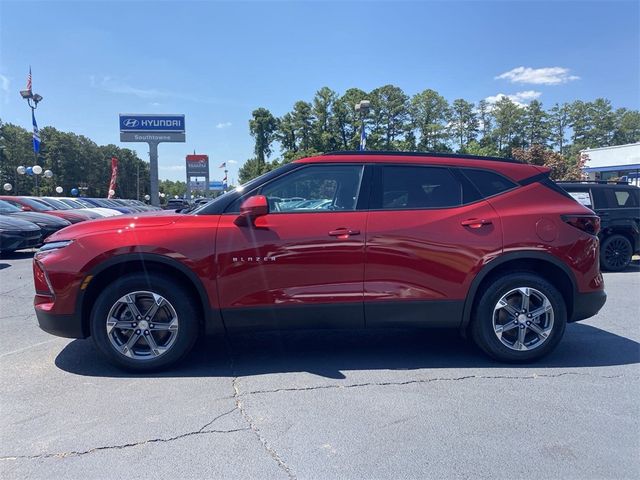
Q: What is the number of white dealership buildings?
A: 1